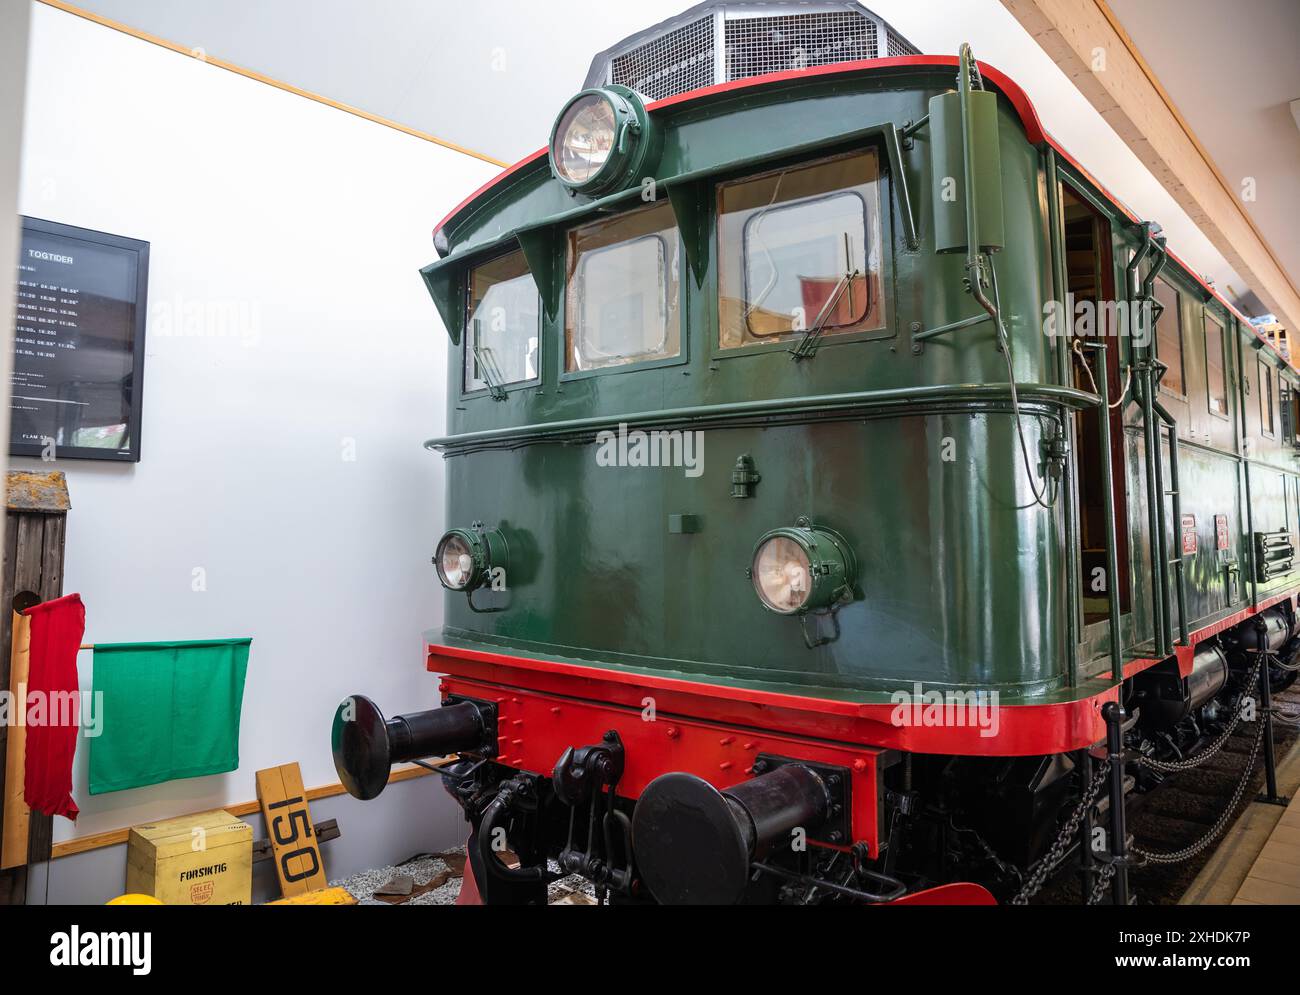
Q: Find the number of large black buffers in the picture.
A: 2